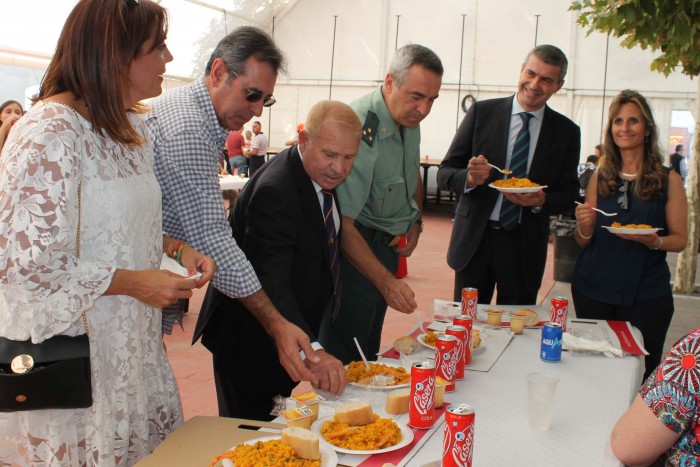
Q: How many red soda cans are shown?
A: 7